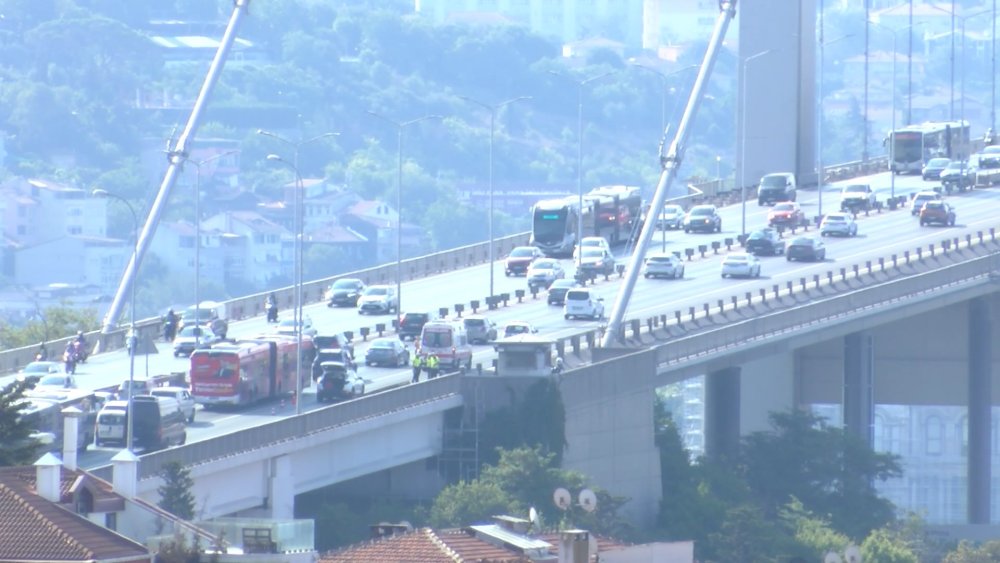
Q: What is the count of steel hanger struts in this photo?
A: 2